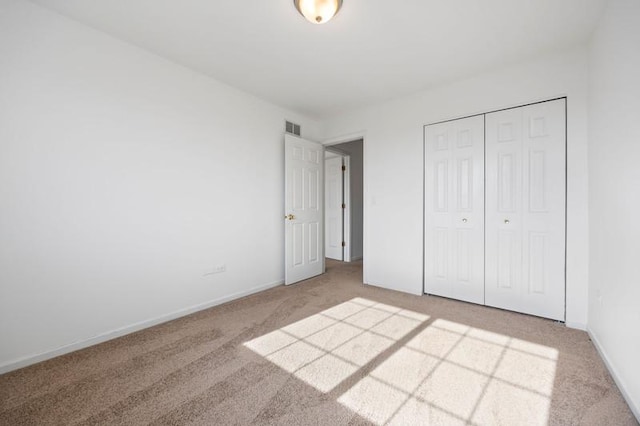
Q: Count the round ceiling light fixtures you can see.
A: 1